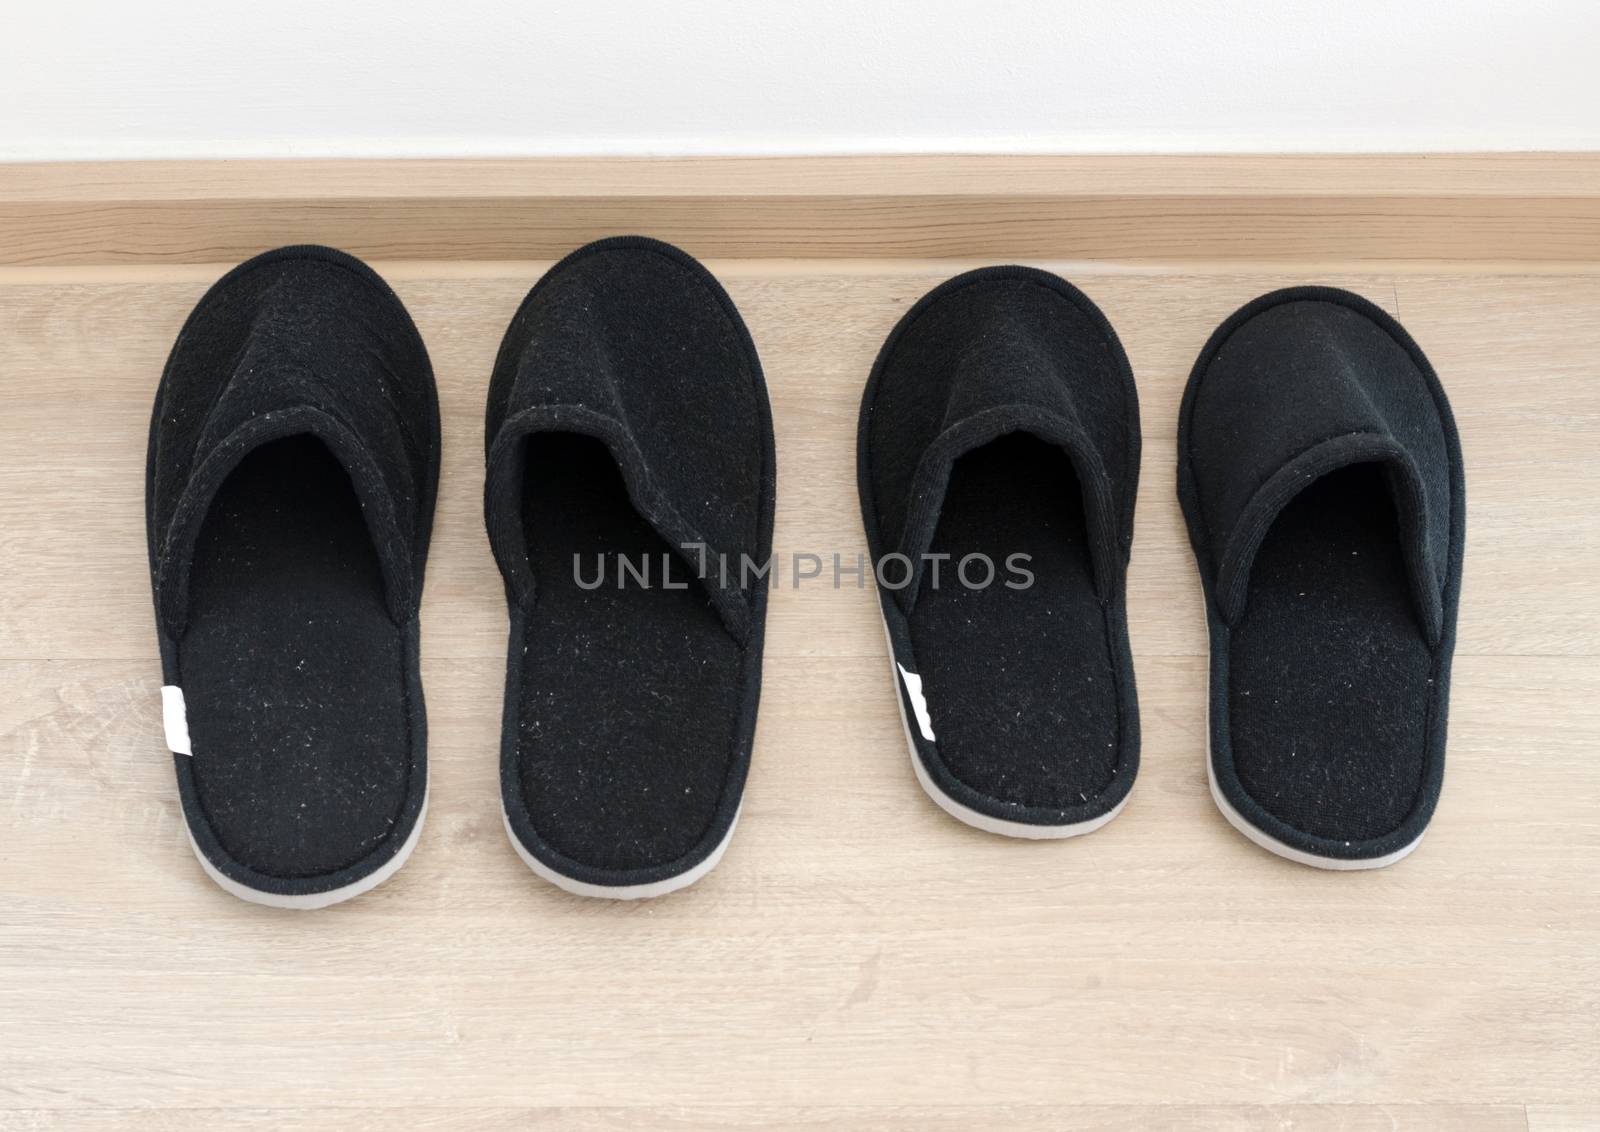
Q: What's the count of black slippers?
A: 4